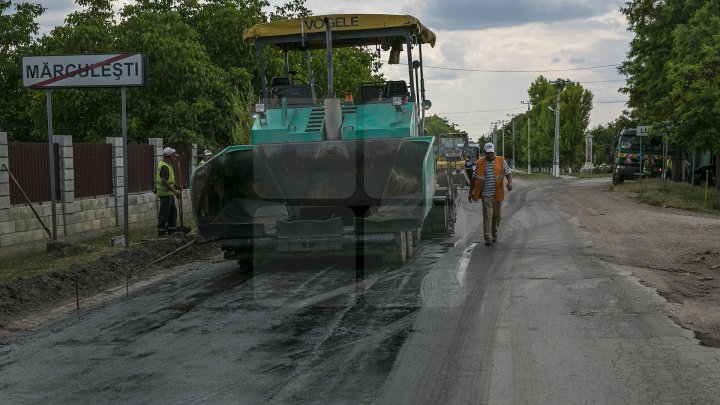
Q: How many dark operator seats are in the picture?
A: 2